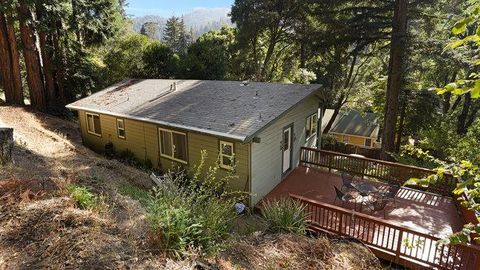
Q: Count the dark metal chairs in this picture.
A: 4